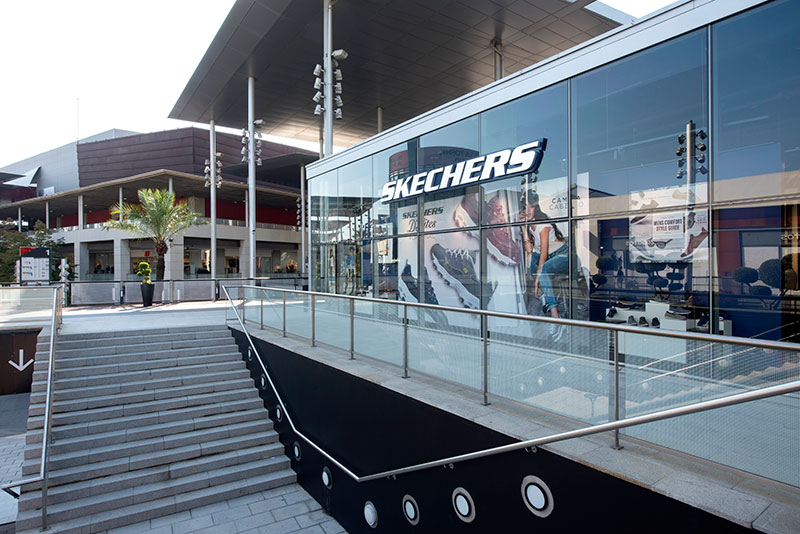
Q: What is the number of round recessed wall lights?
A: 9